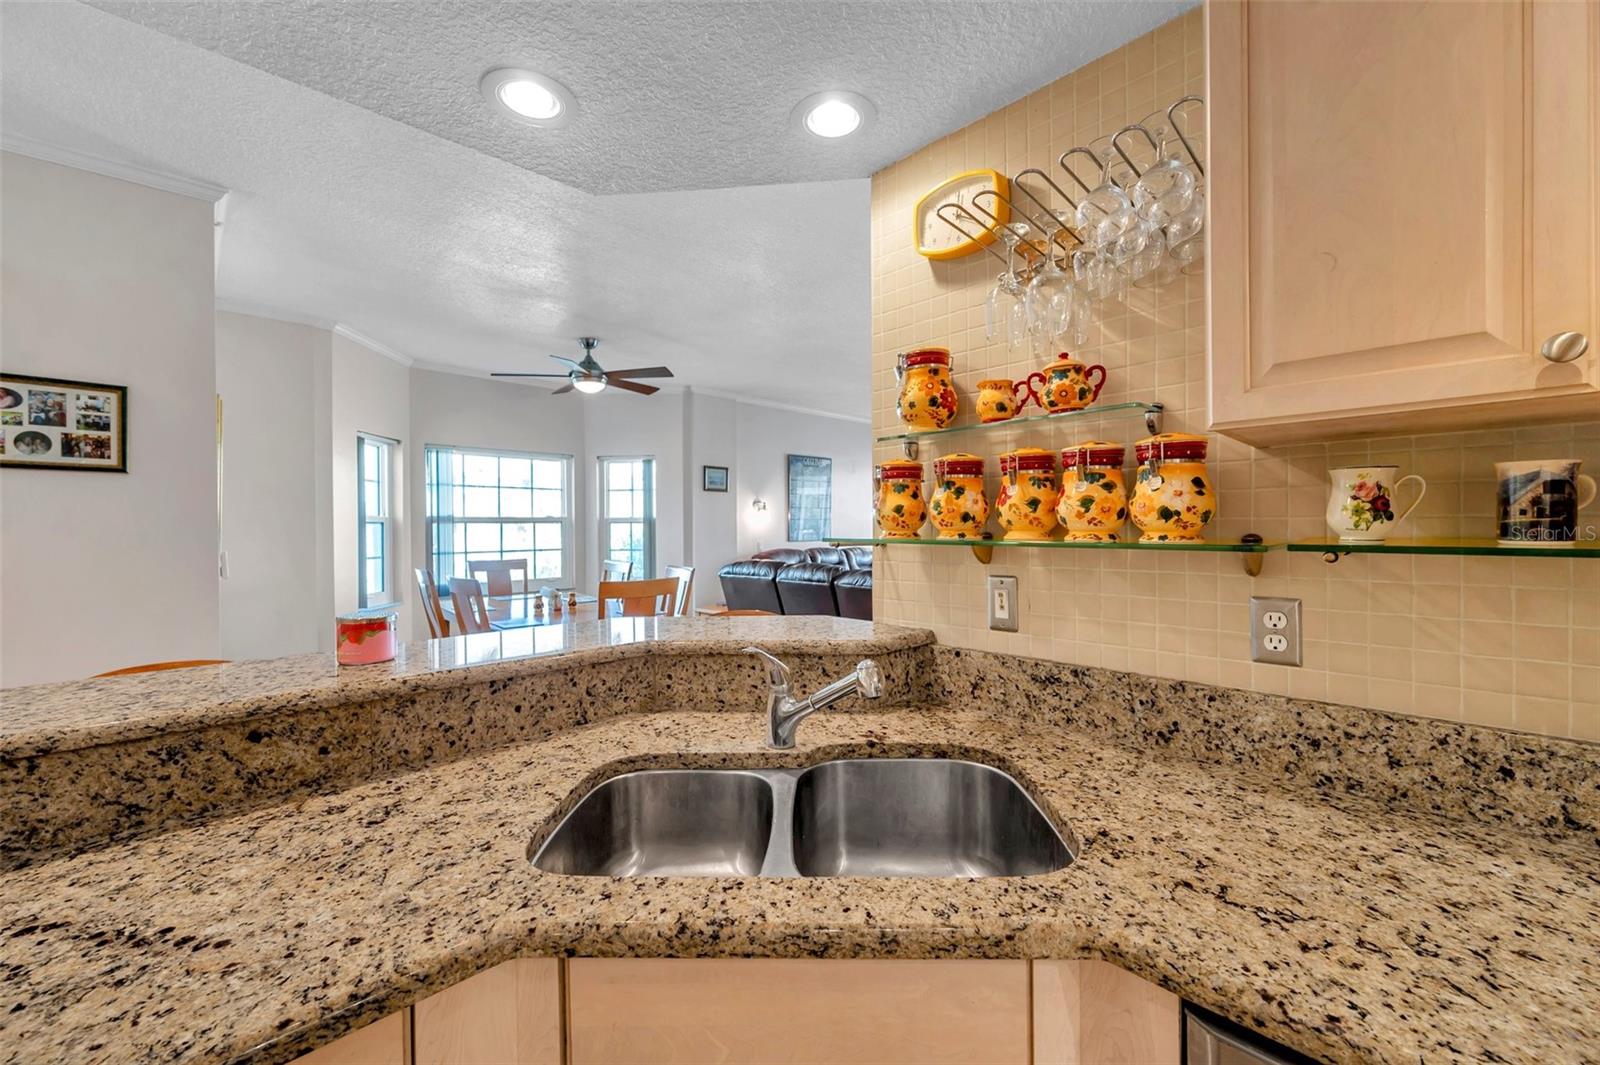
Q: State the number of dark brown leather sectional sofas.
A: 1